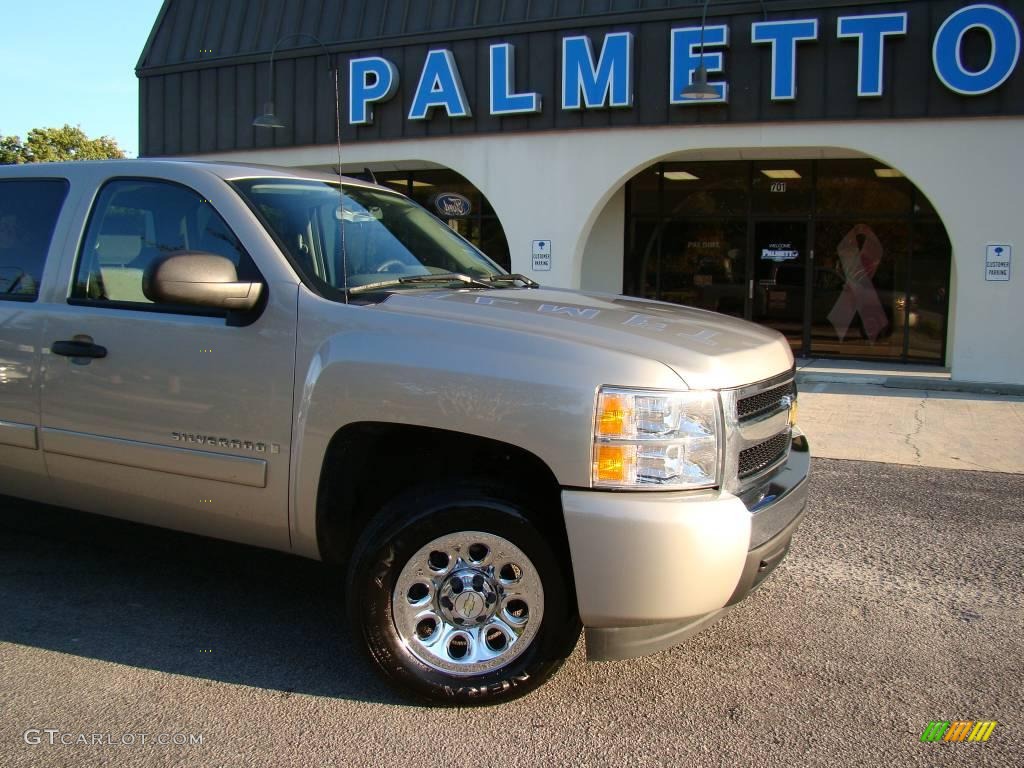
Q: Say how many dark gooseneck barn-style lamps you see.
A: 2